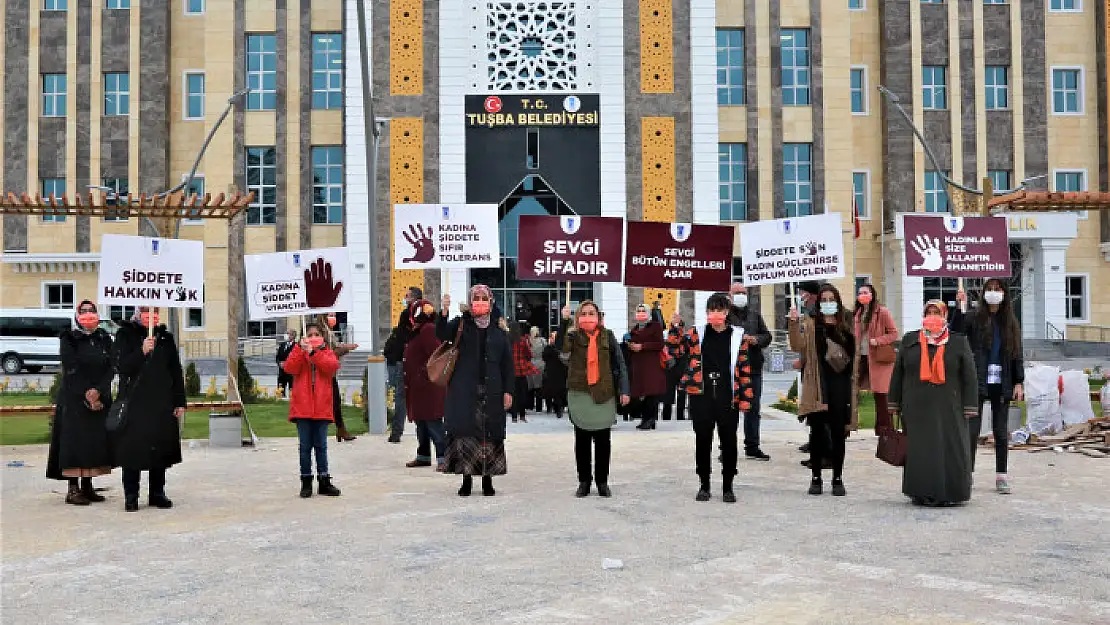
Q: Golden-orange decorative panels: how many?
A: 4